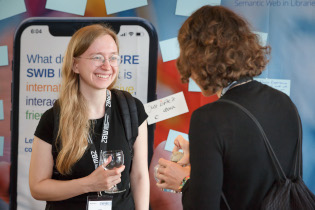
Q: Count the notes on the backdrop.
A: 13